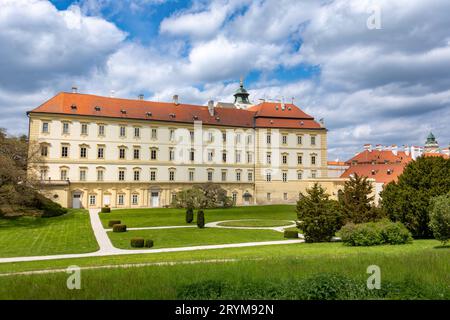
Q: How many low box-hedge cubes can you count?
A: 6